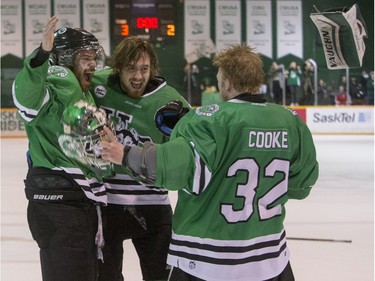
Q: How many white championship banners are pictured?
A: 8